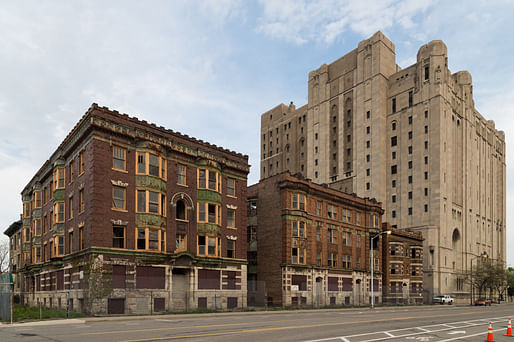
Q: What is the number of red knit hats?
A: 0